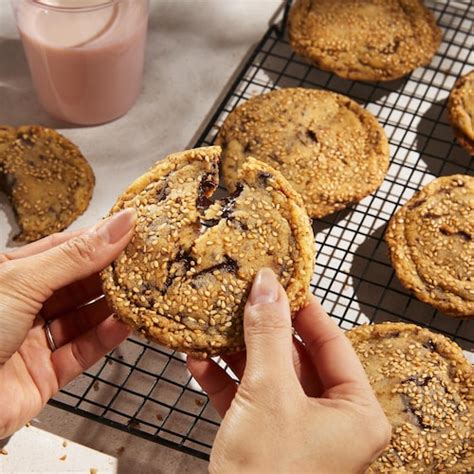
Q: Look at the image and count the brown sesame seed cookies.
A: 7